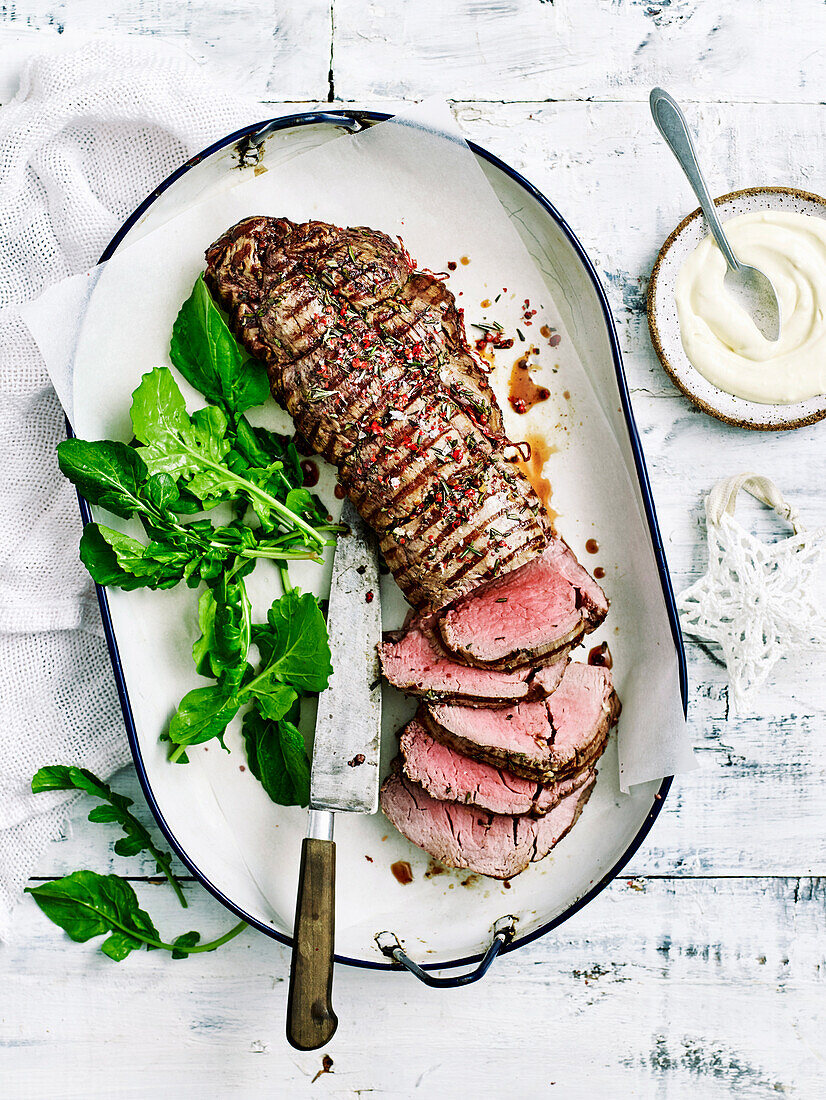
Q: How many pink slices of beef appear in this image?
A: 5